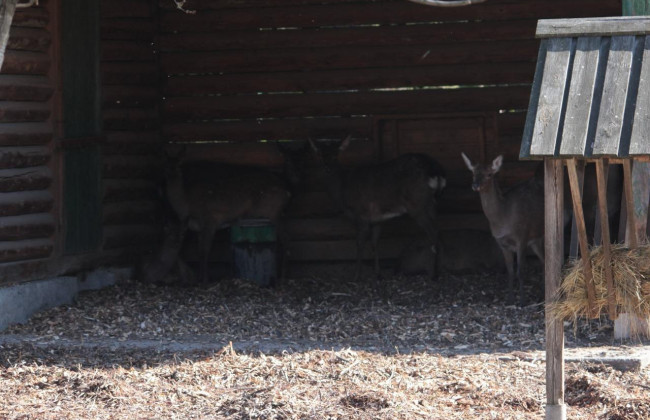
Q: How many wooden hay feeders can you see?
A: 1